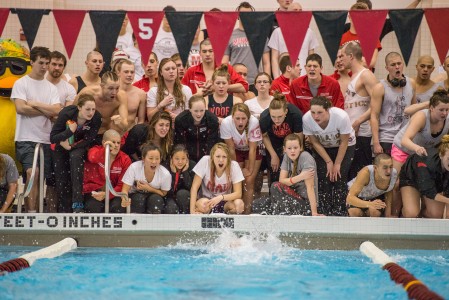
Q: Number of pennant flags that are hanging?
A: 13